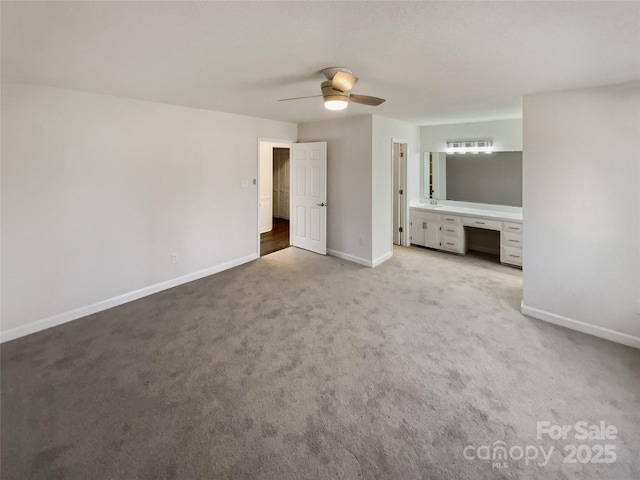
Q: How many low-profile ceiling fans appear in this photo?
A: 1